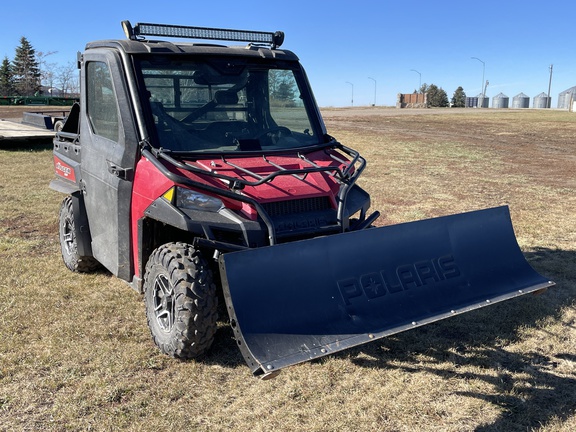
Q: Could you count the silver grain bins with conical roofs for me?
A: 5